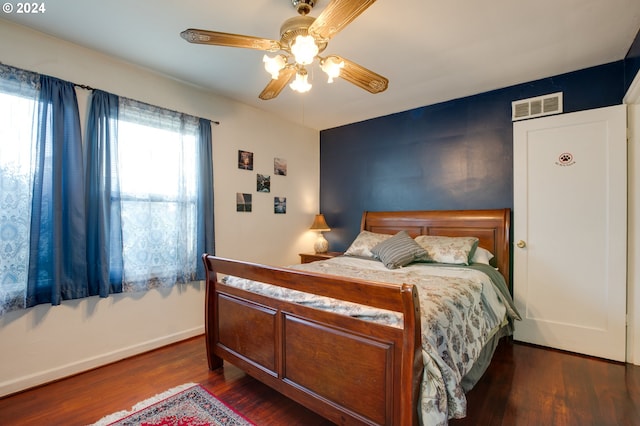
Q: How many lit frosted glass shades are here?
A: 4